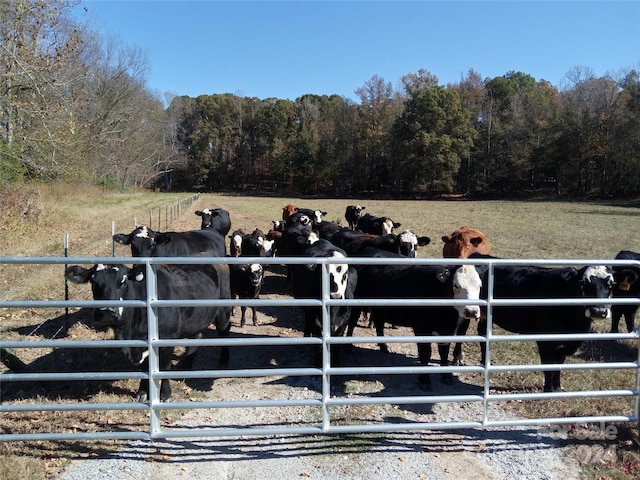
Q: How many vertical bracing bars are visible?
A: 3